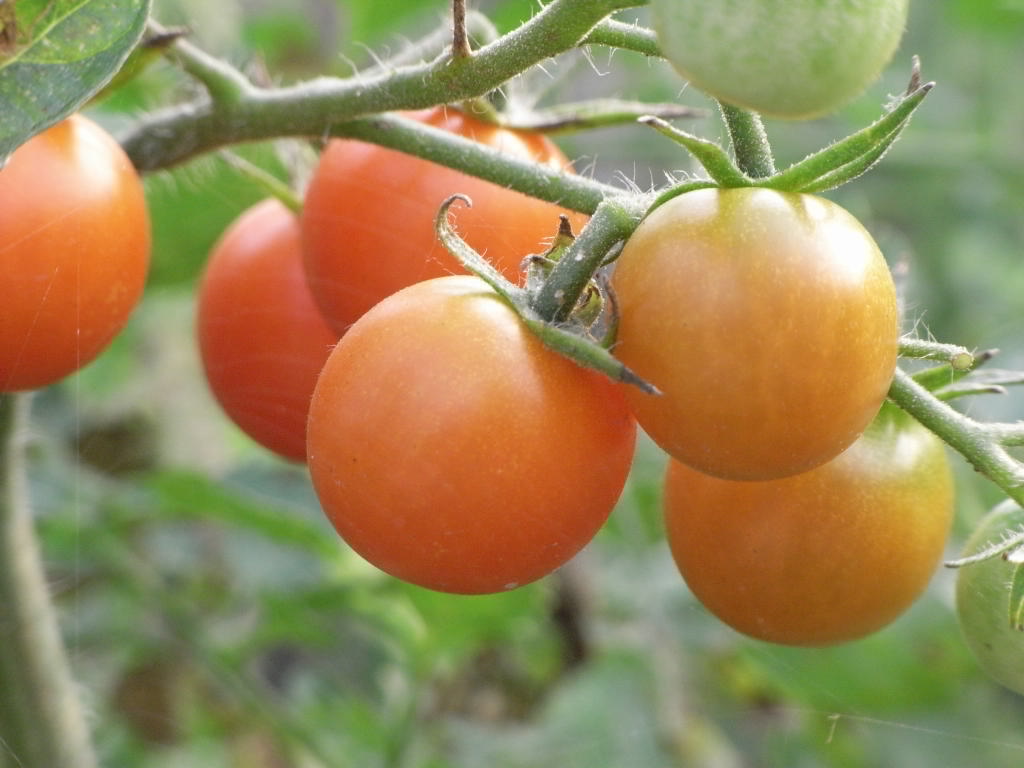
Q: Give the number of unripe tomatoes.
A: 2